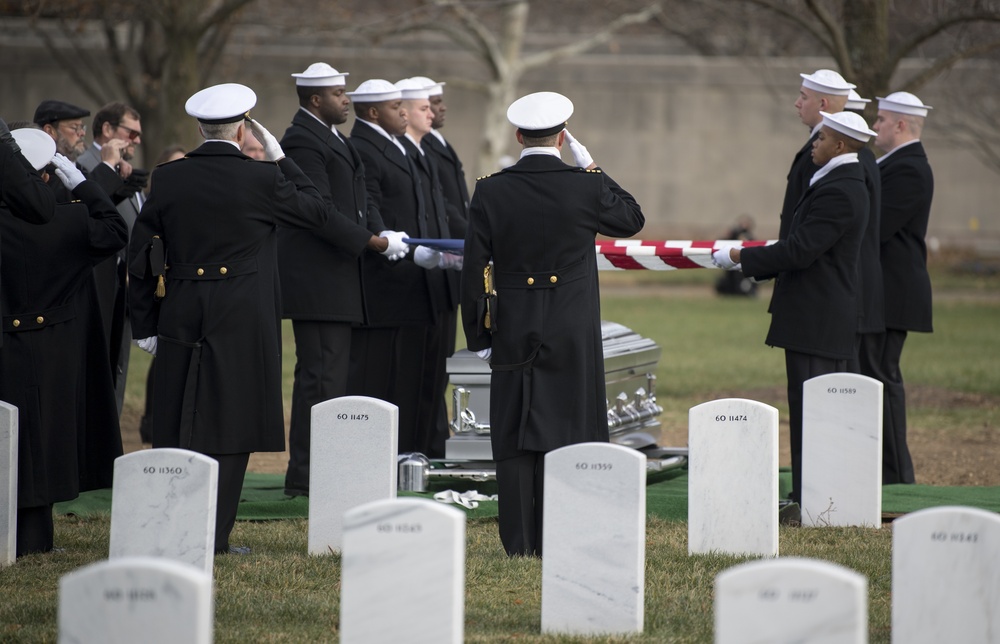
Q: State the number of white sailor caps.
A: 8